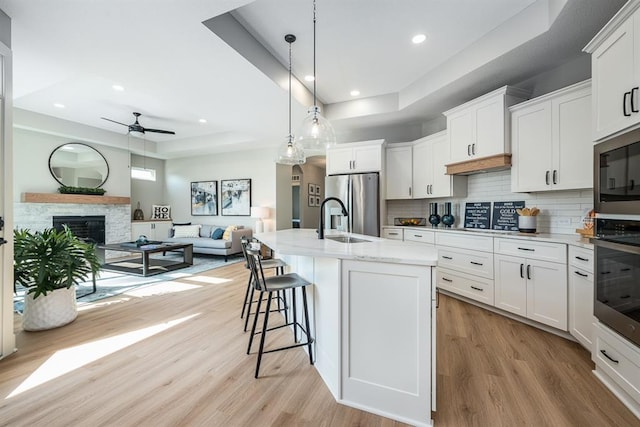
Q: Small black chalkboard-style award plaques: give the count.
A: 2